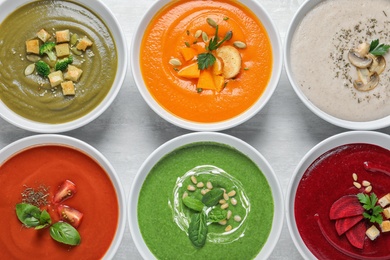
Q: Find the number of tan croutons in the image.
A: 12